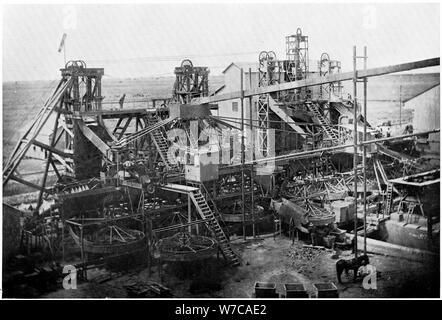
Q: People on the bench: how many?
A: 0